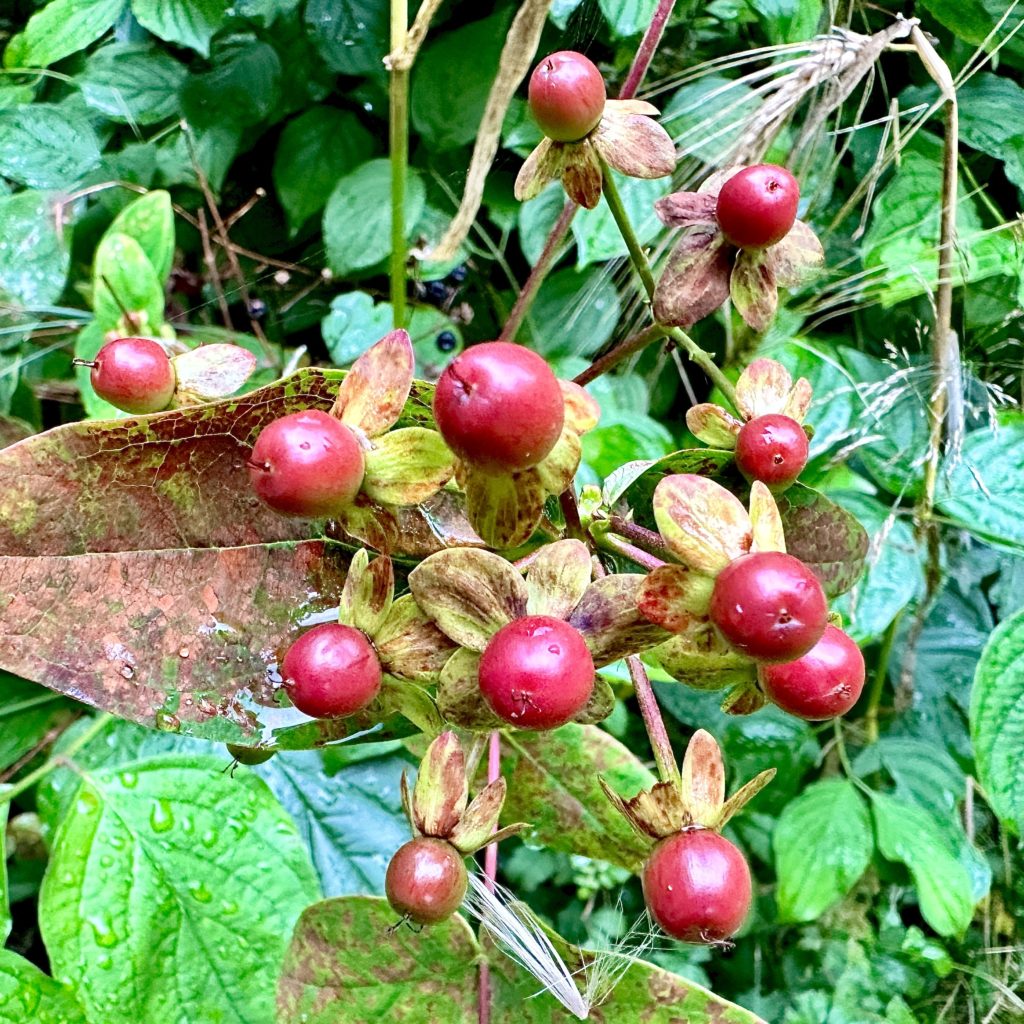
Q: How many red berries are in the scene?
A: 12